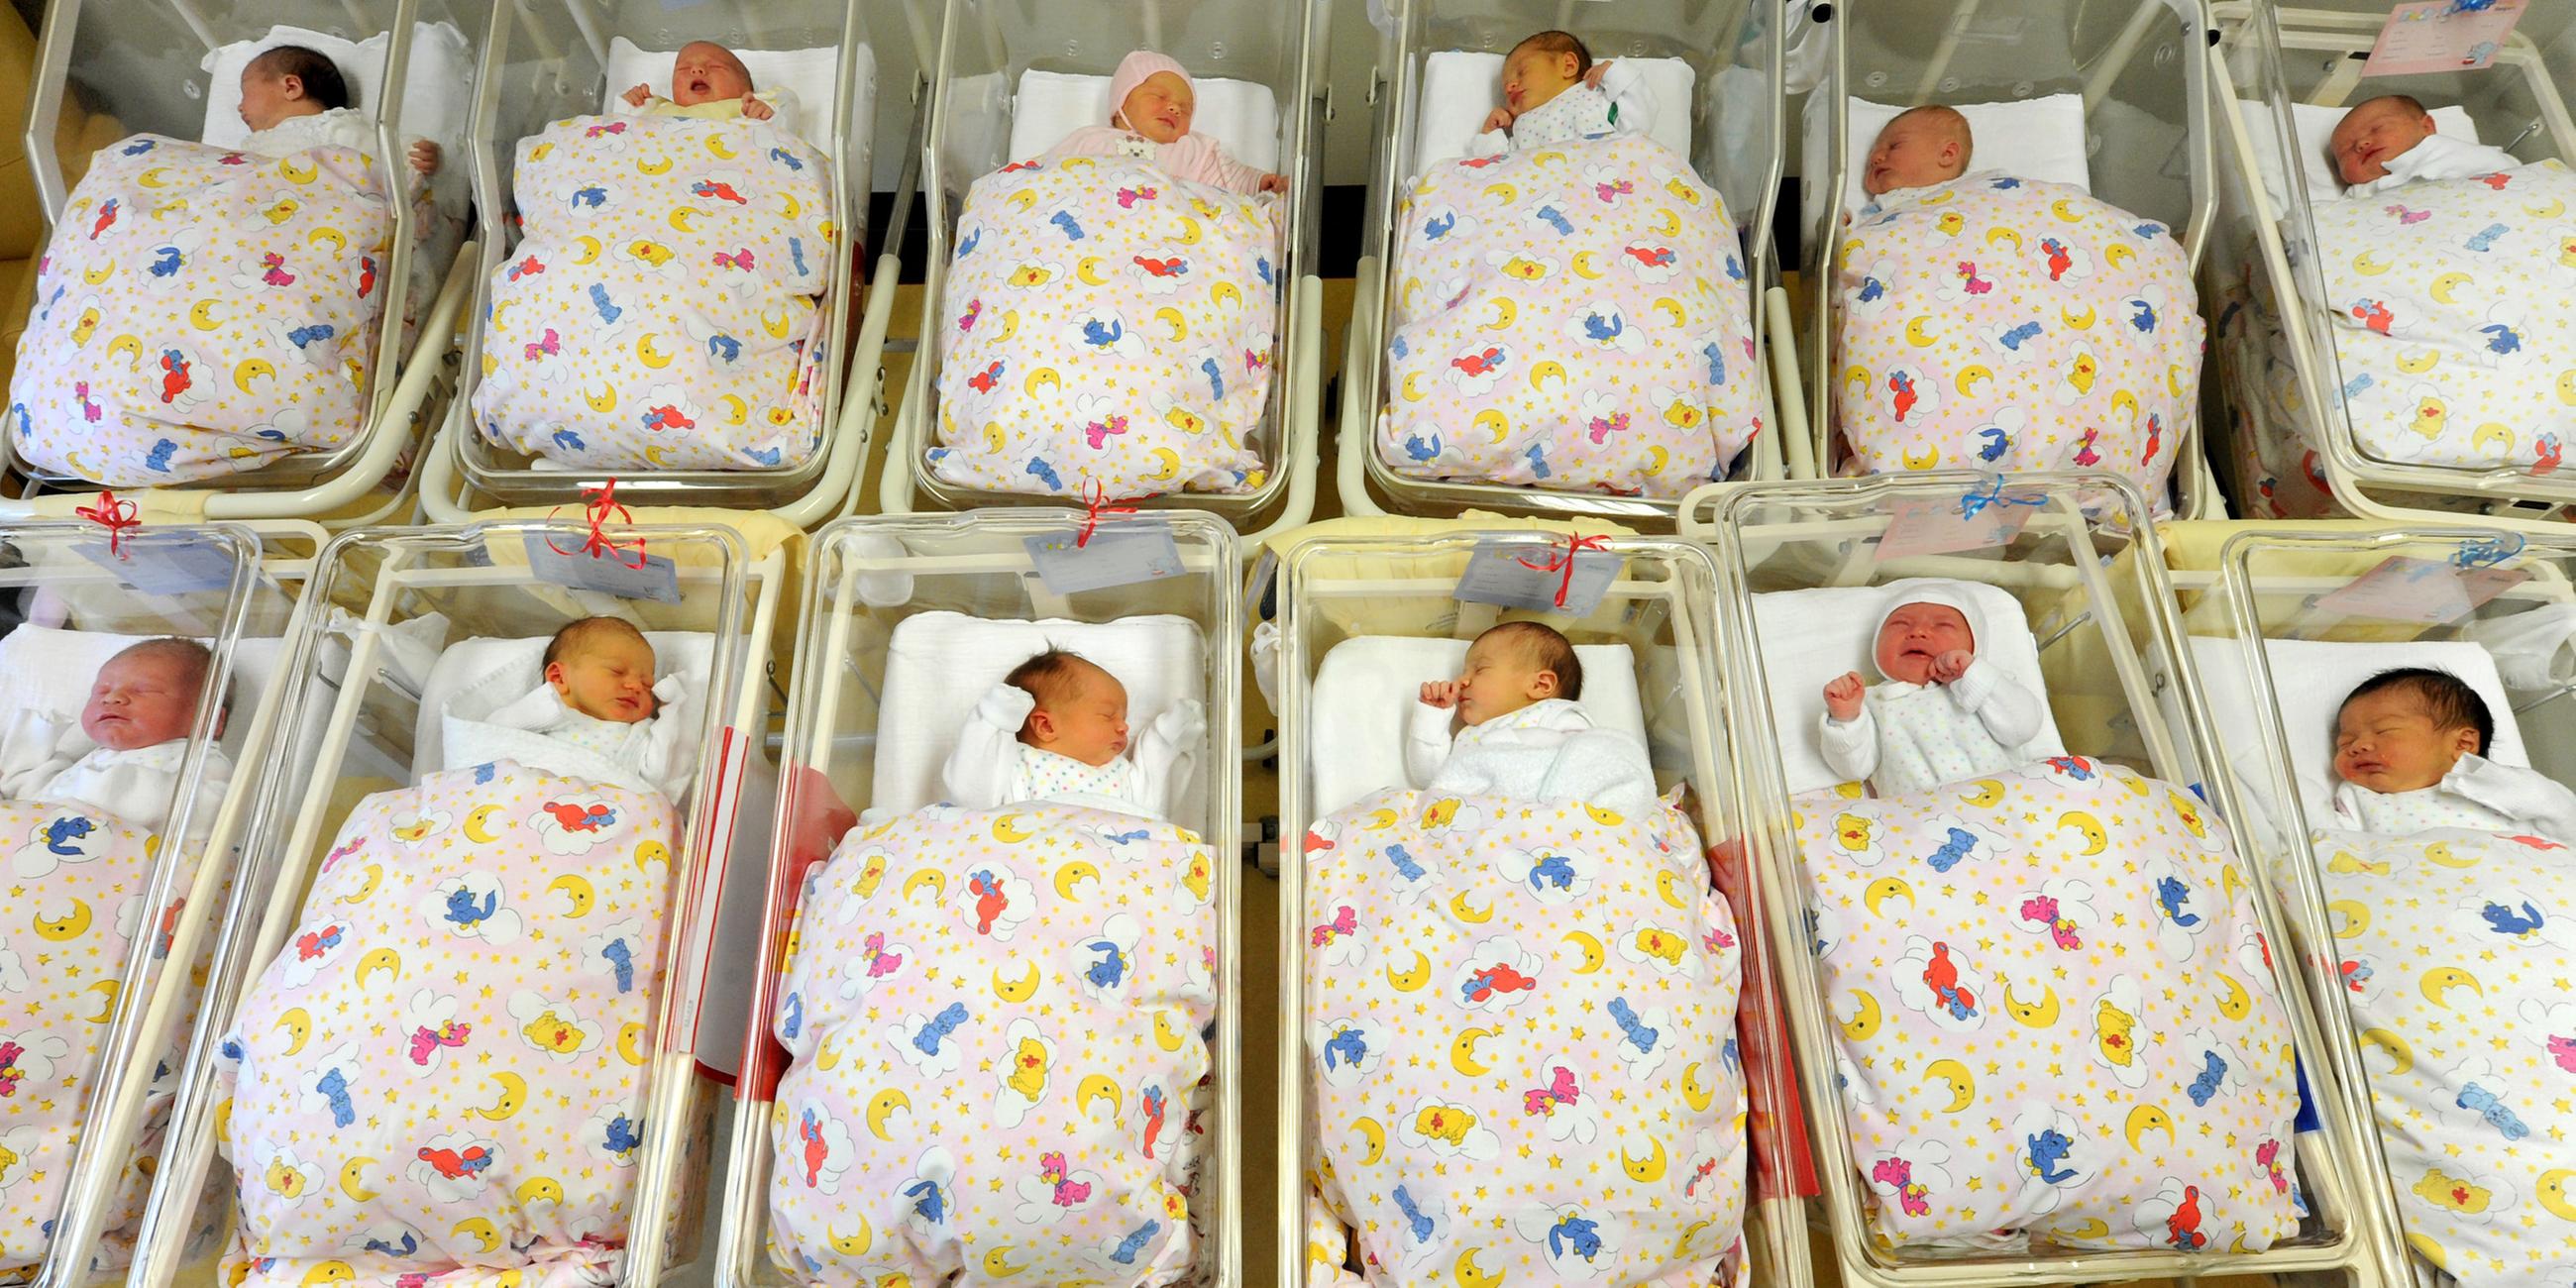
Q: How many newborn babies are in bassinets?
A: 12